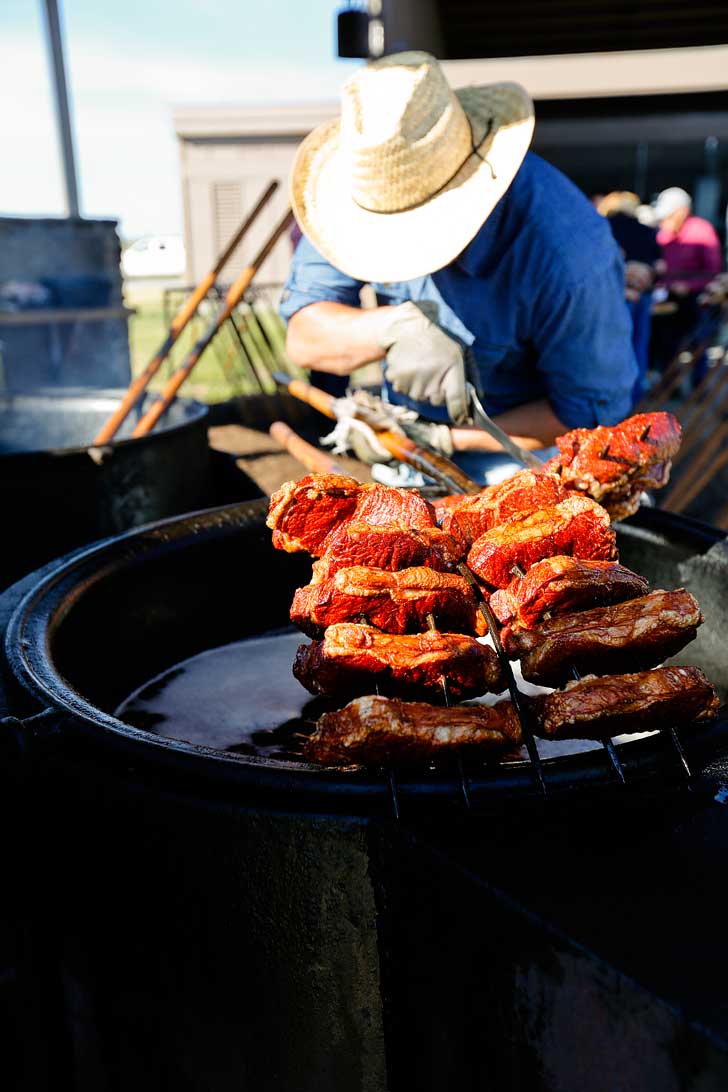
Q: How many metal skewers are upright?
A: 5